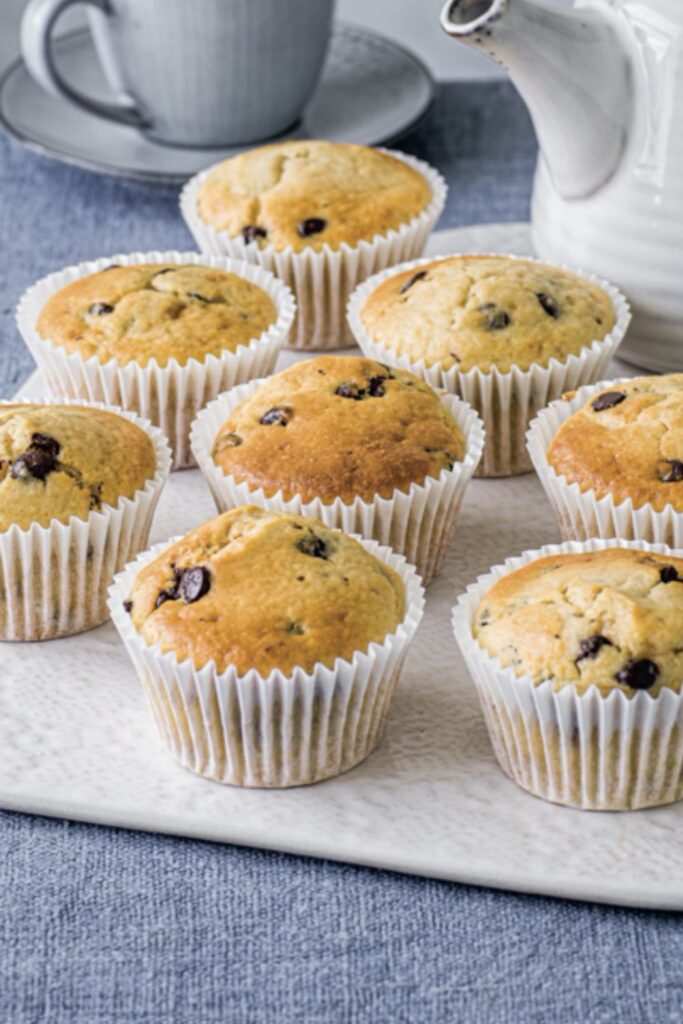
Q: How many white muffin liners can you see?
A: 8